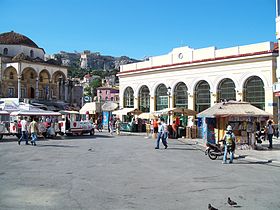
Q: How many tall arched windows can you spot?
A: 7